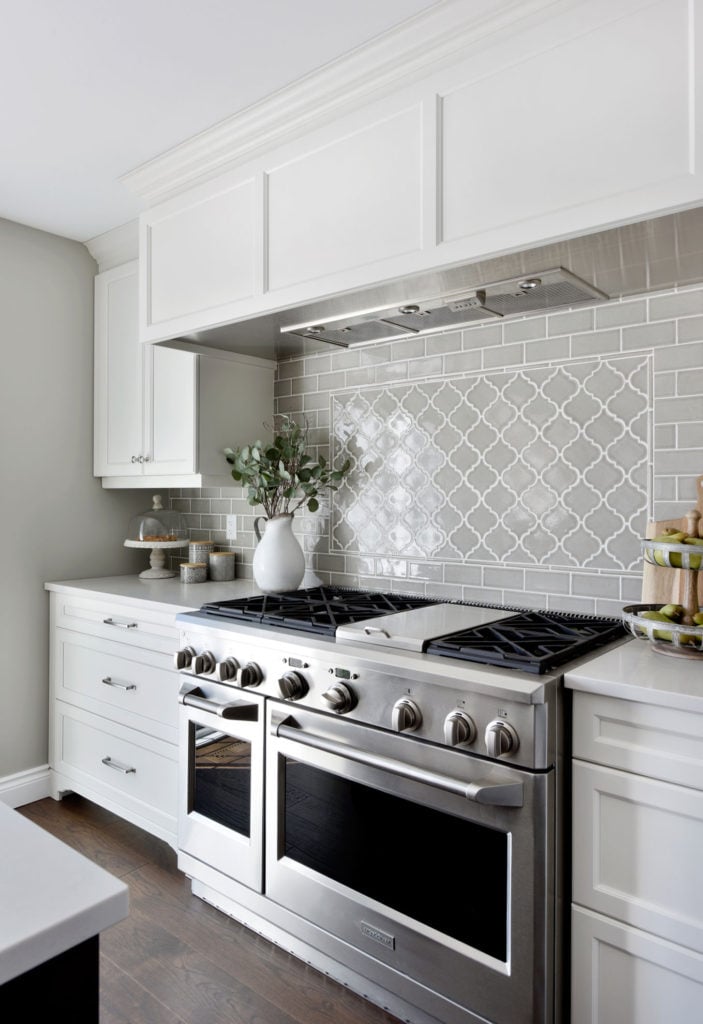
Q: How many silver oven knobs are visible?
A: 9